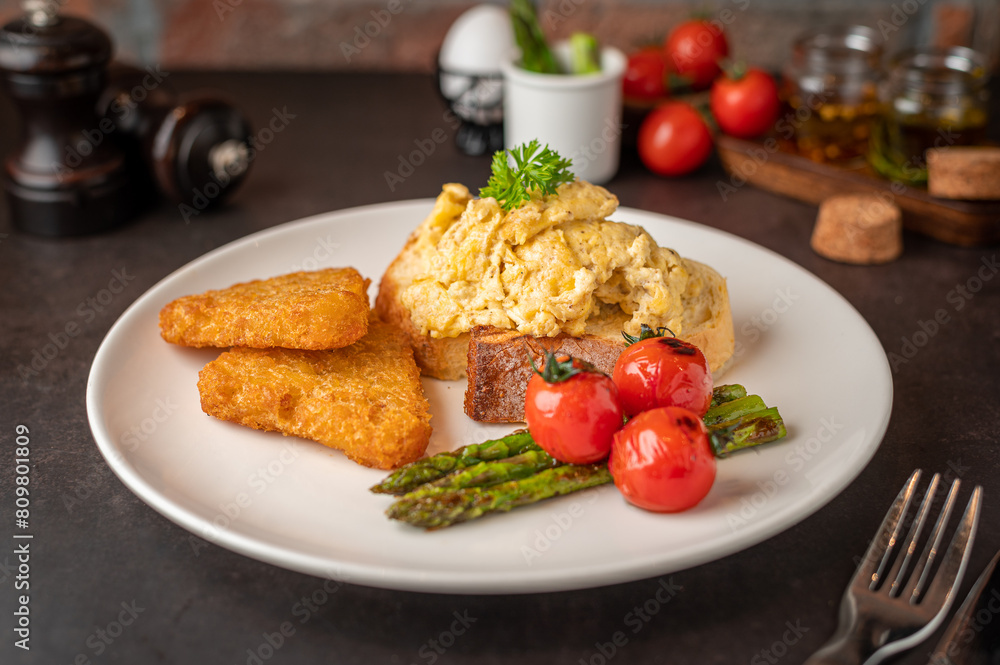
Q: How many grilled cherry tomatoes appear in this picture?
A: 3